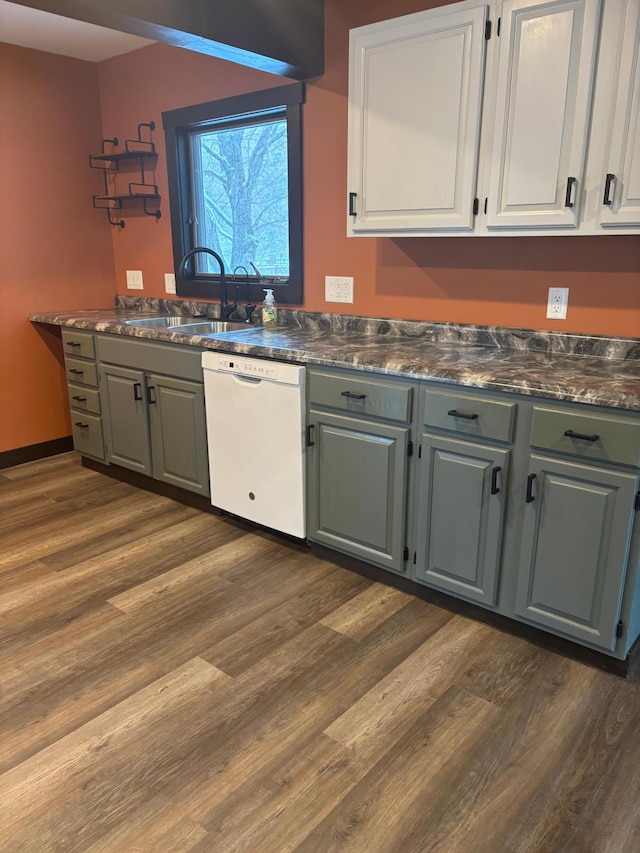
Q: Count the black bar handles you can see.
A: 15